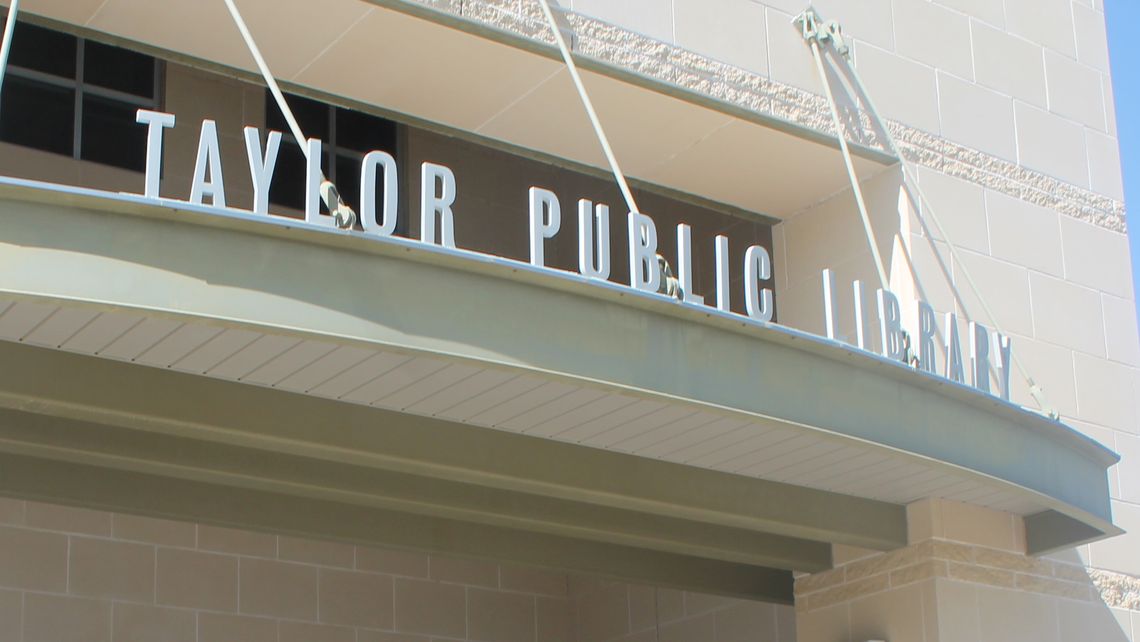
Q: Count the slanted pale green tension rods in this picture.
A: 5